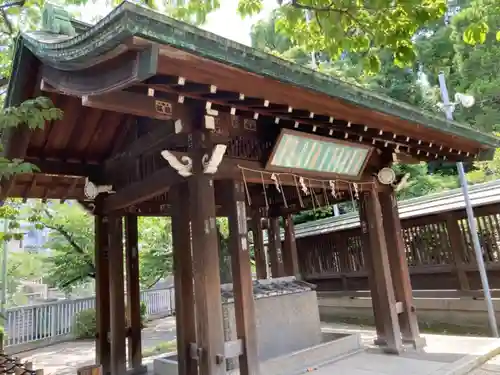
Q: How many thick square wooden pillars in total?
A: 12